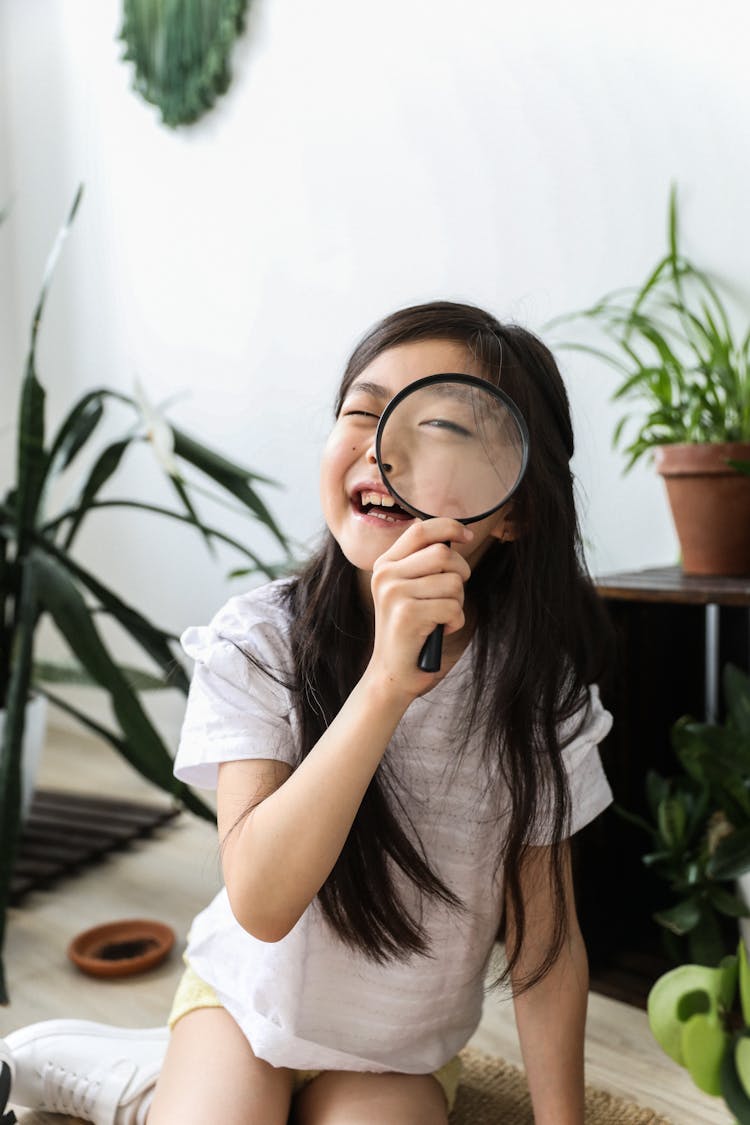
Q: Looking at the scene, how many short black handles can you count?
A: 1